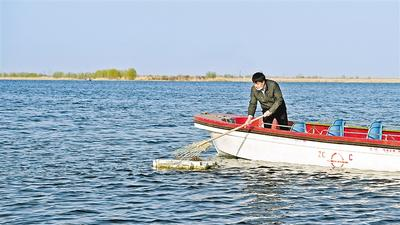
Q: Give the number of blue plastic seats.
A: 3